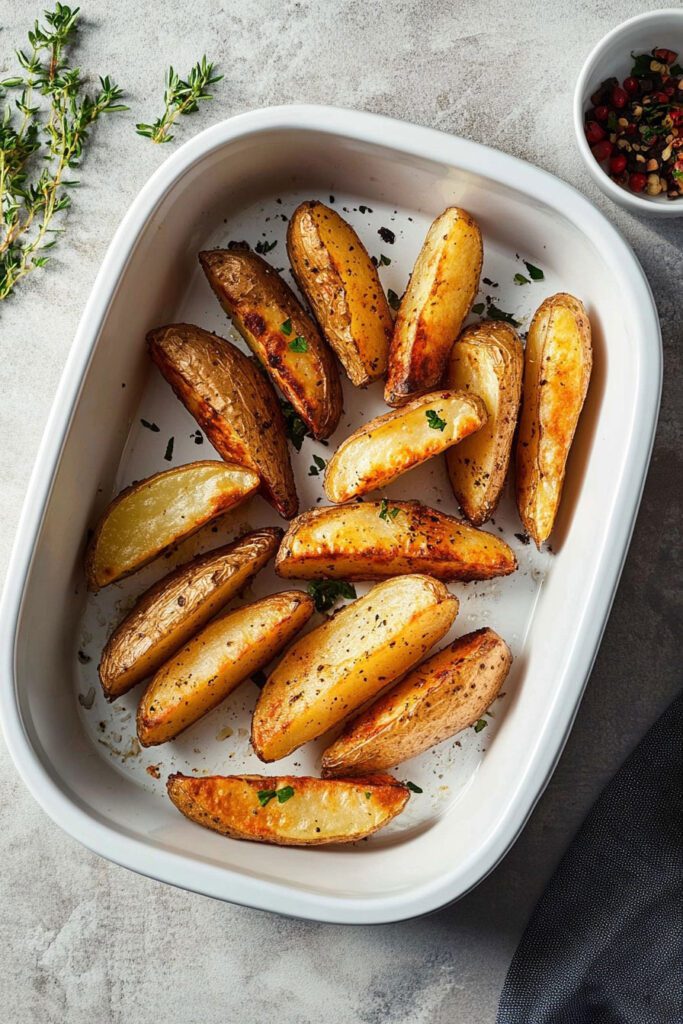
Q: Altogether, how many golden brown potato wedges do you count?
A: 14